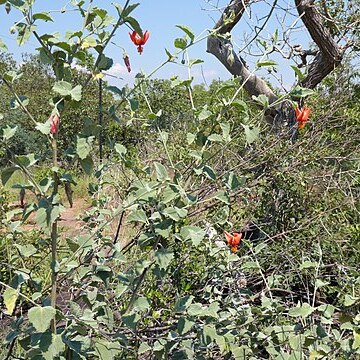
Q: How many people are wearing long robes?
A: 0